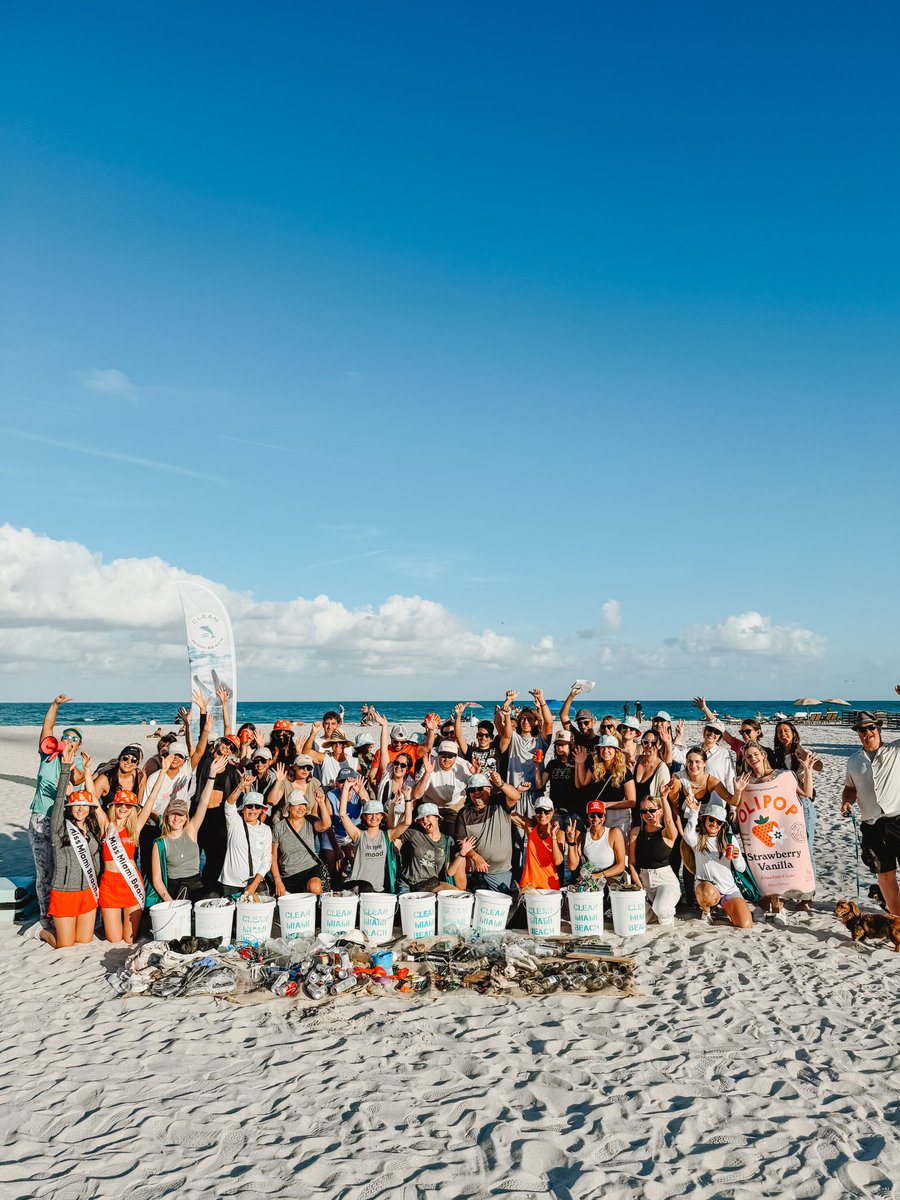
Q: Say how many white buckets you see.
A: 12